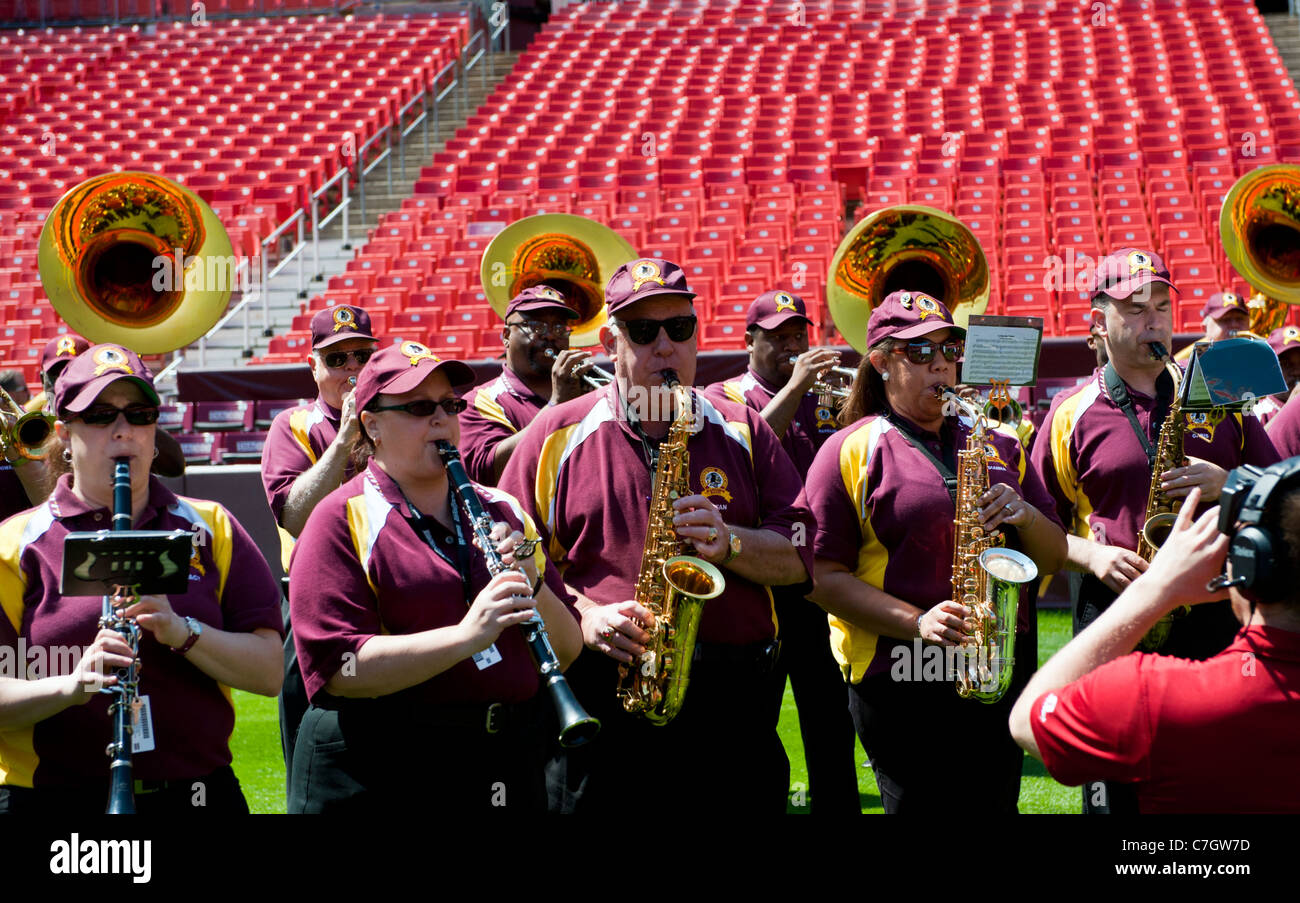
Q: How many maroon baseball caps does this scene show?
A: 11